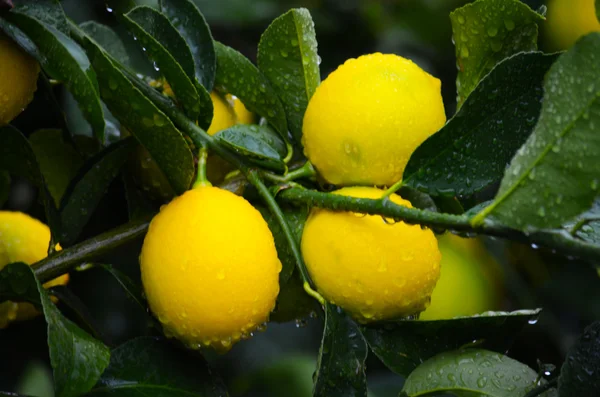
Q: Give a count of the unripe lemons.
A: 1